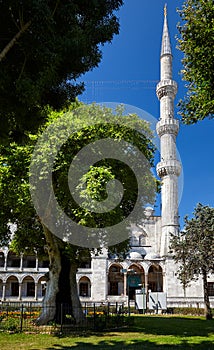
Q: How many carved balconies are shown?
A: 3